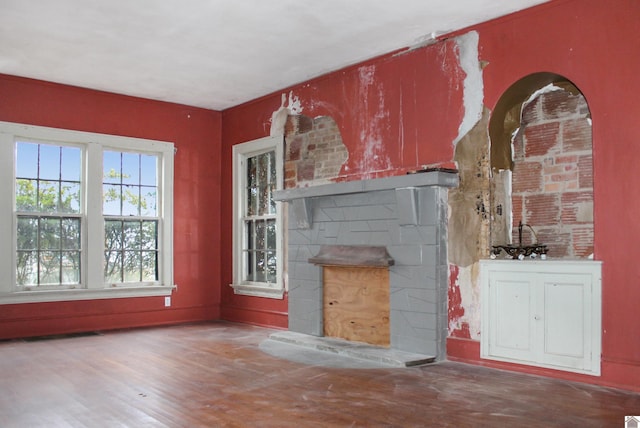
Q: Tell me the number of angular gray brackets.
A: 2